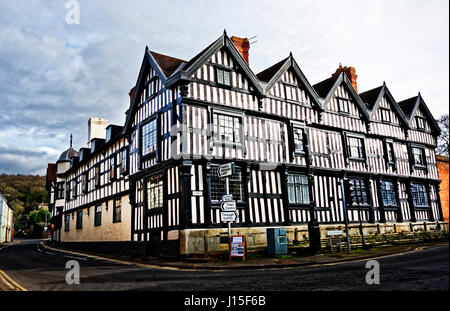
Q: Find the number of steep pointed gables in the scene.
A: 6